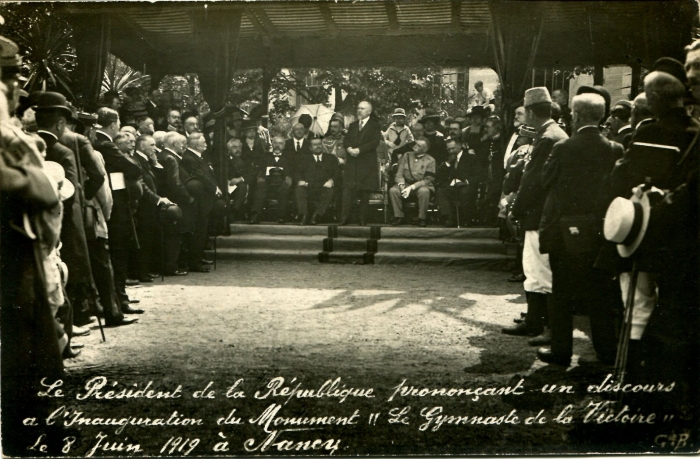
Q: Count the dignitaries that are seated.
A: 5